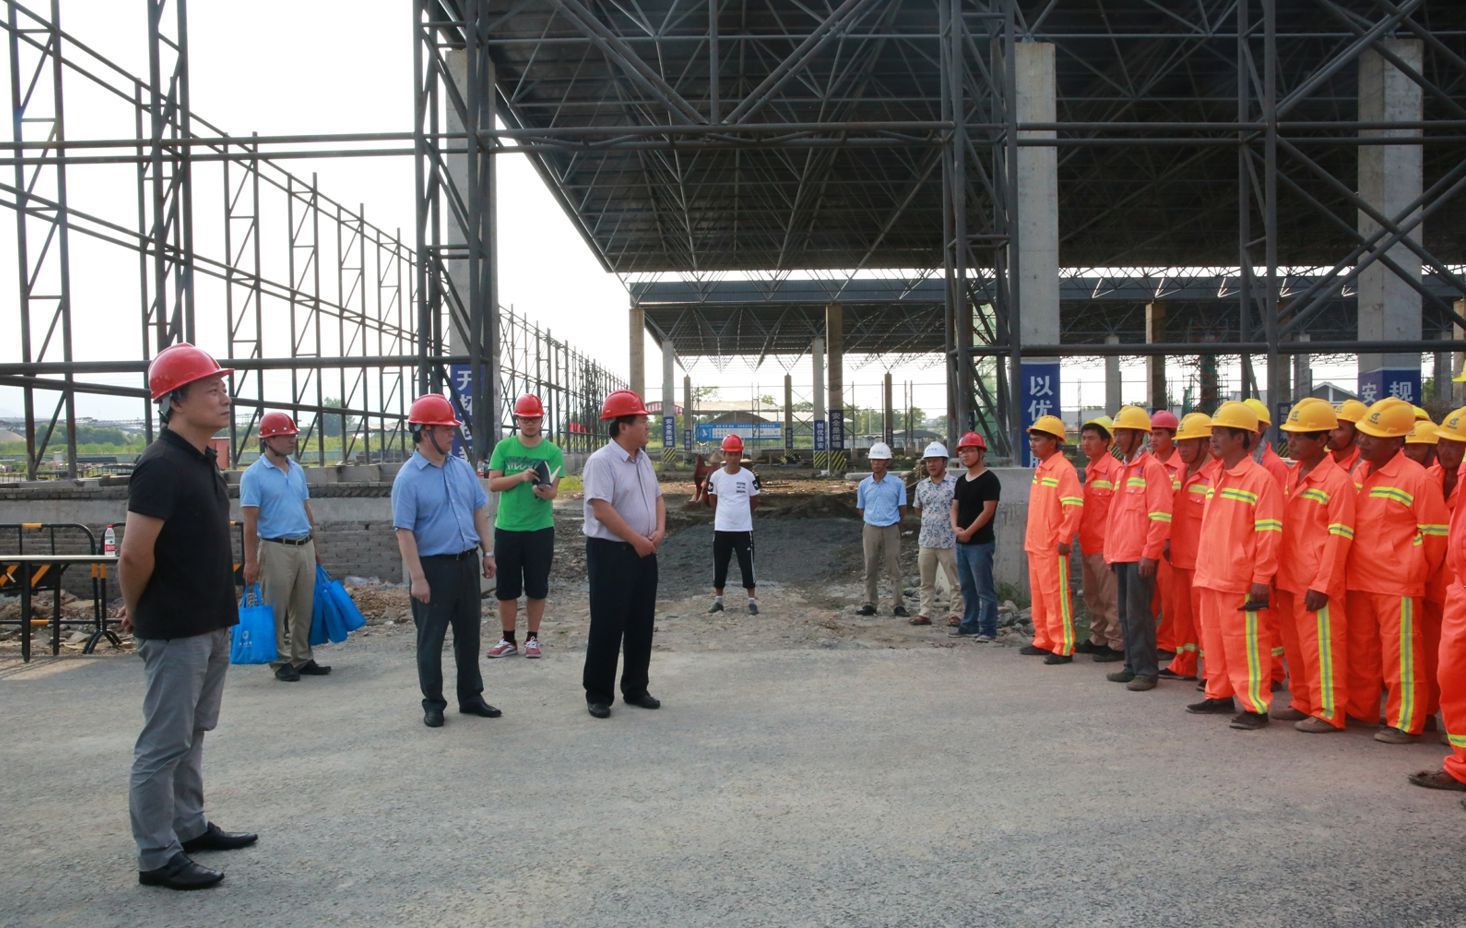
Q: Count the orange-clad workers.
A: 14